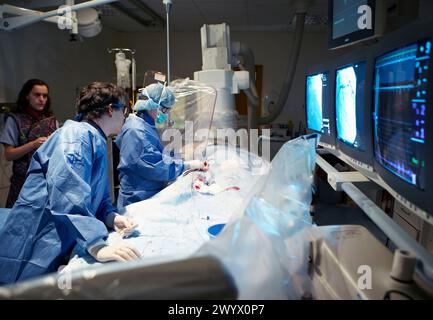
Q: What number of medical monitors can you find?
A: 4